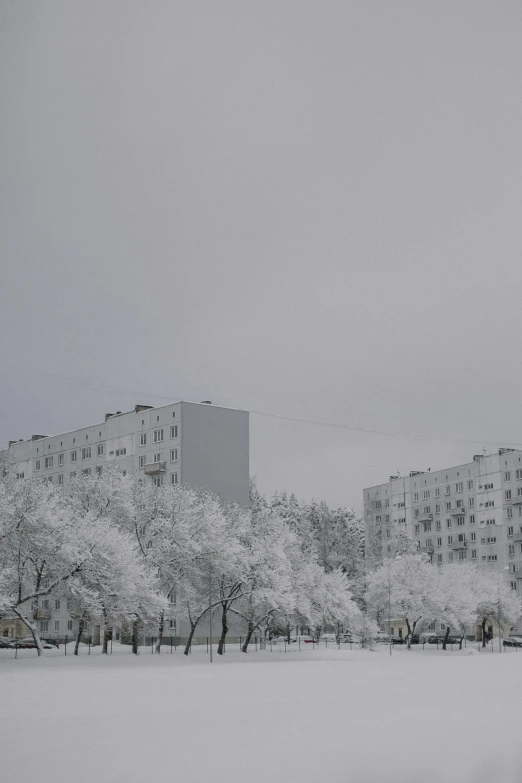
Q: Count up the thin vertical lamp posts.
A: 3